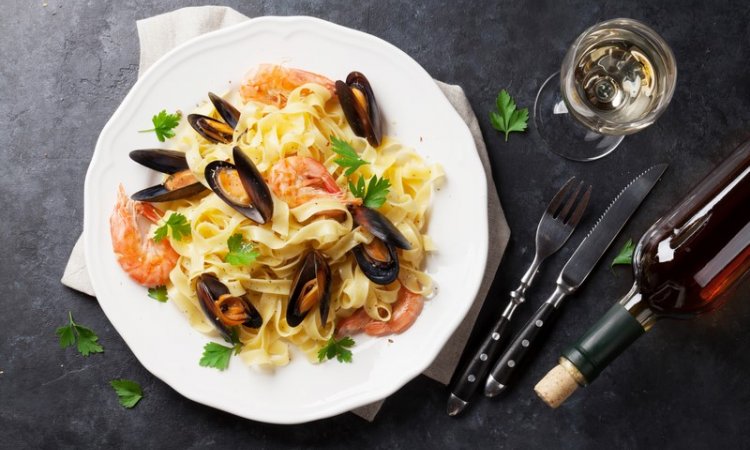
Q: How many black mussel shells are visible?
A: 7